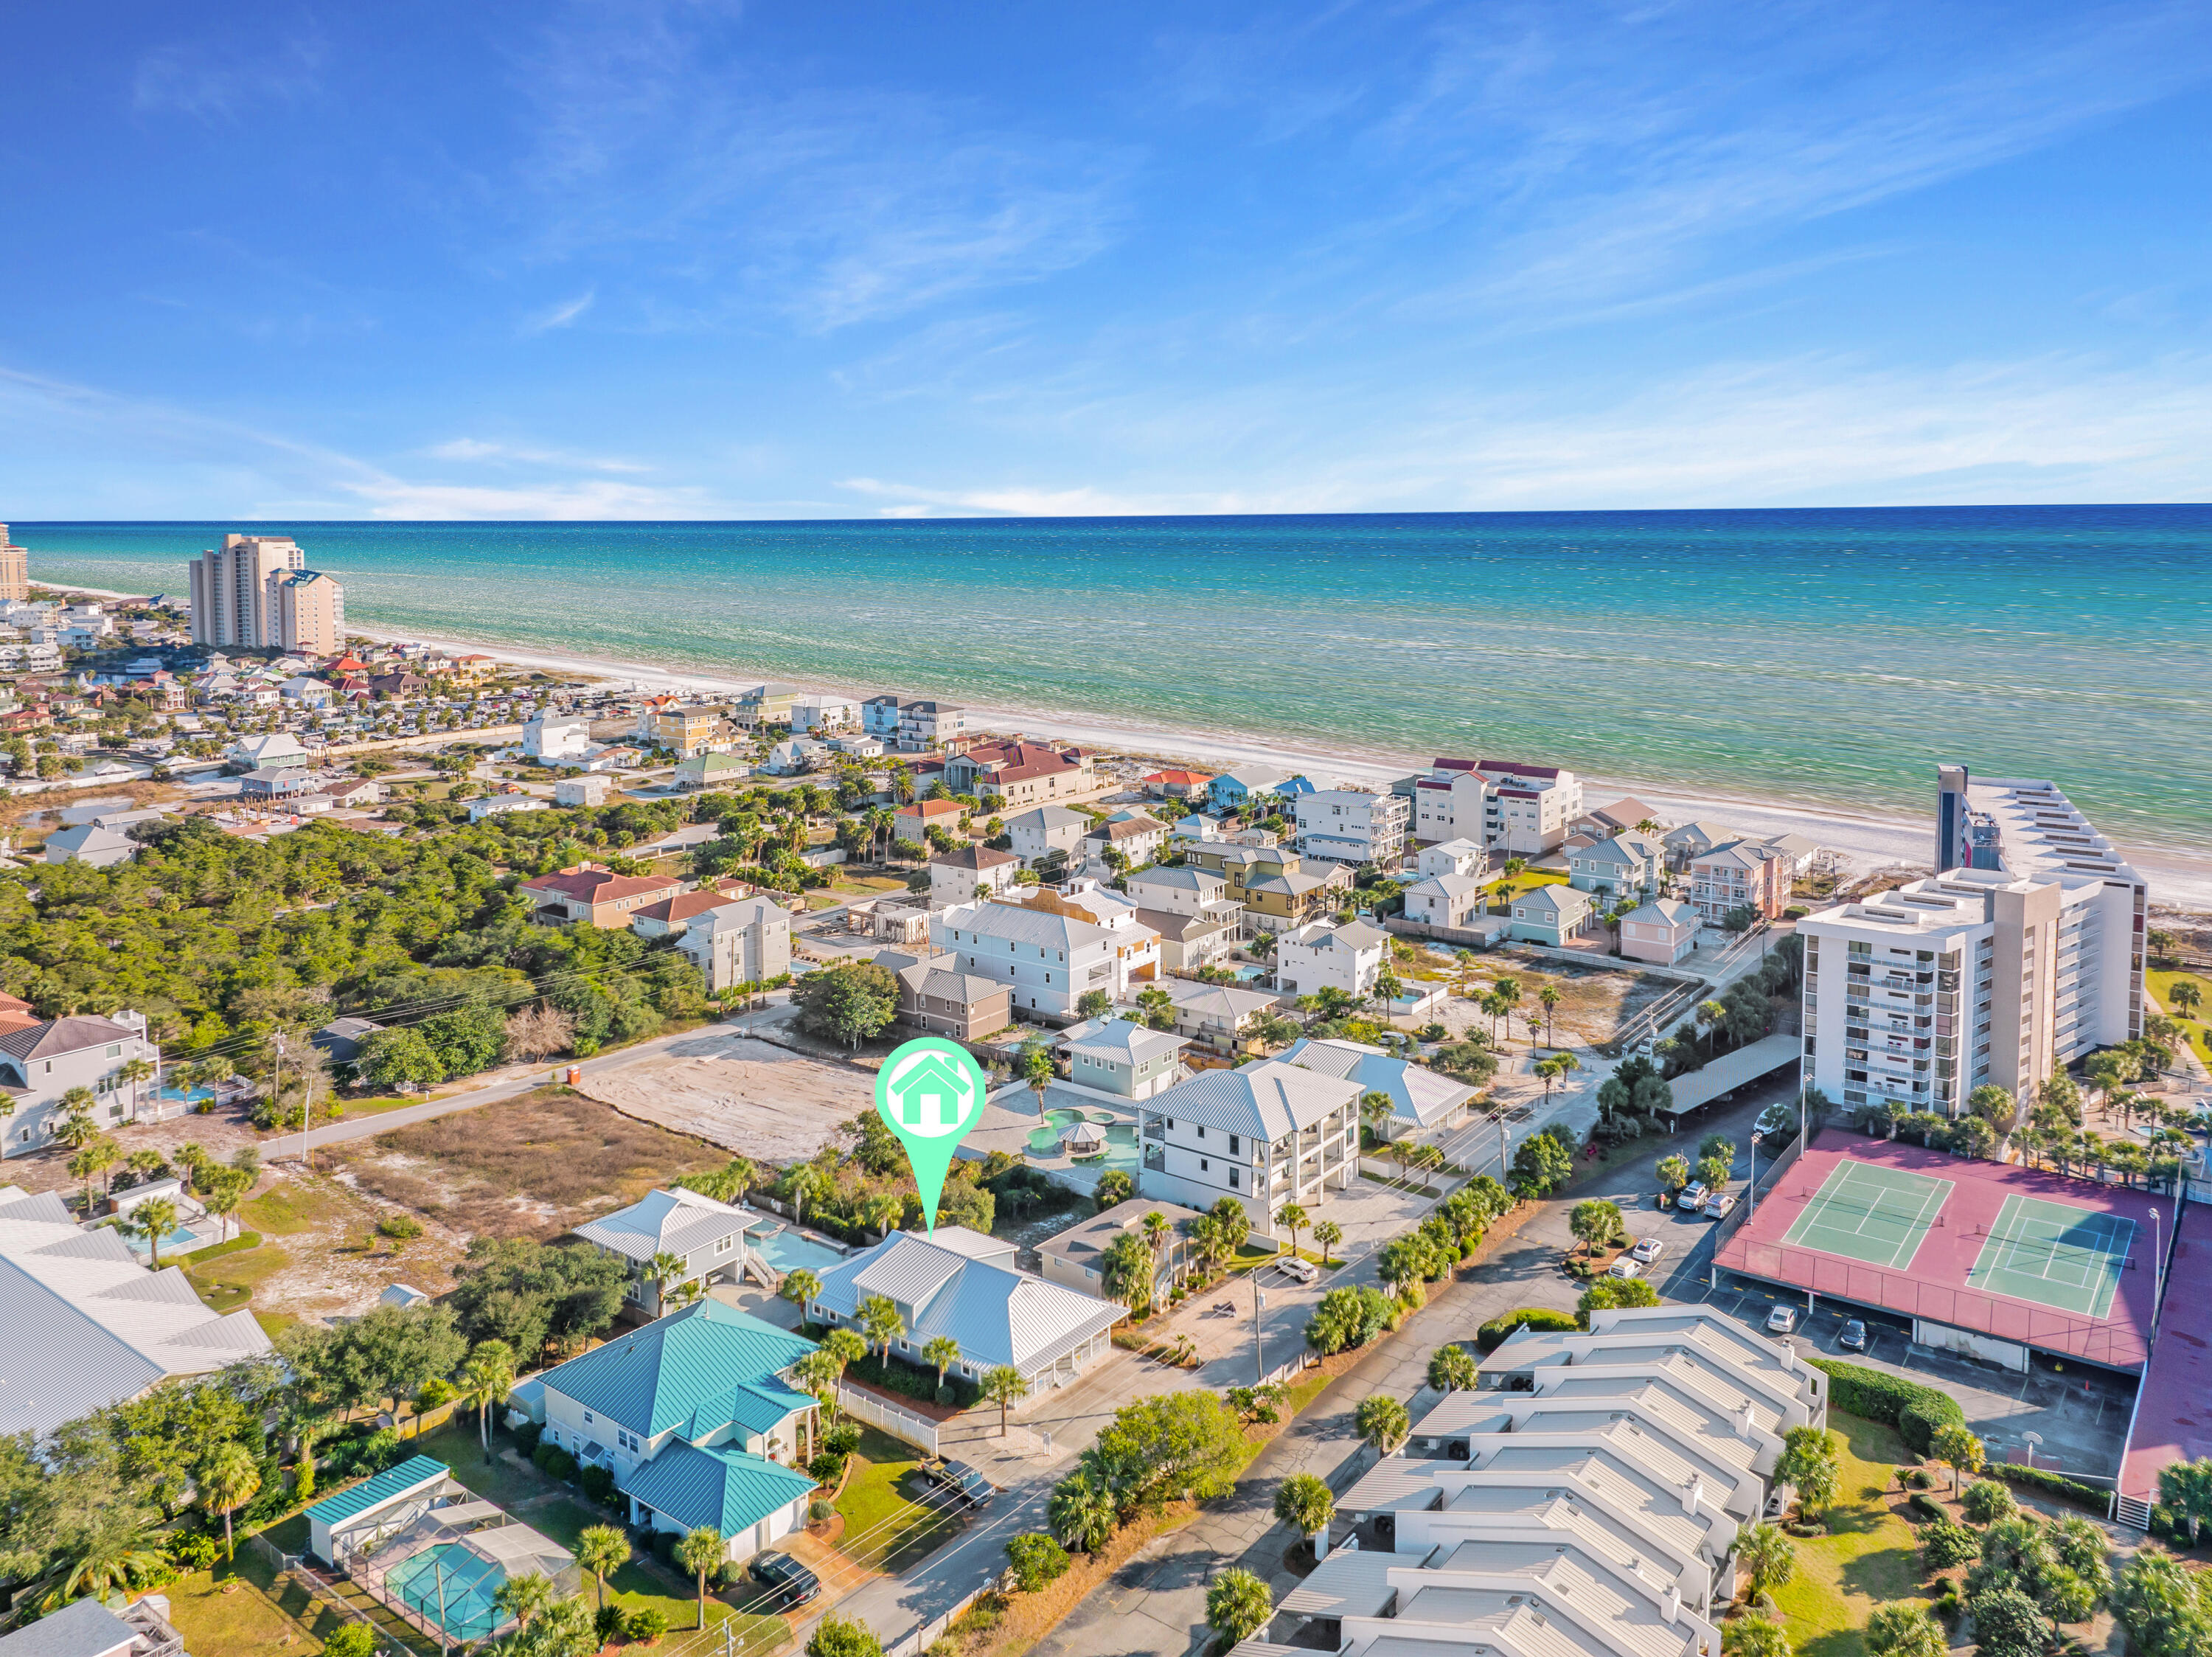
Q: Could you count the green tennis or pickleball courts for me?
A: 2